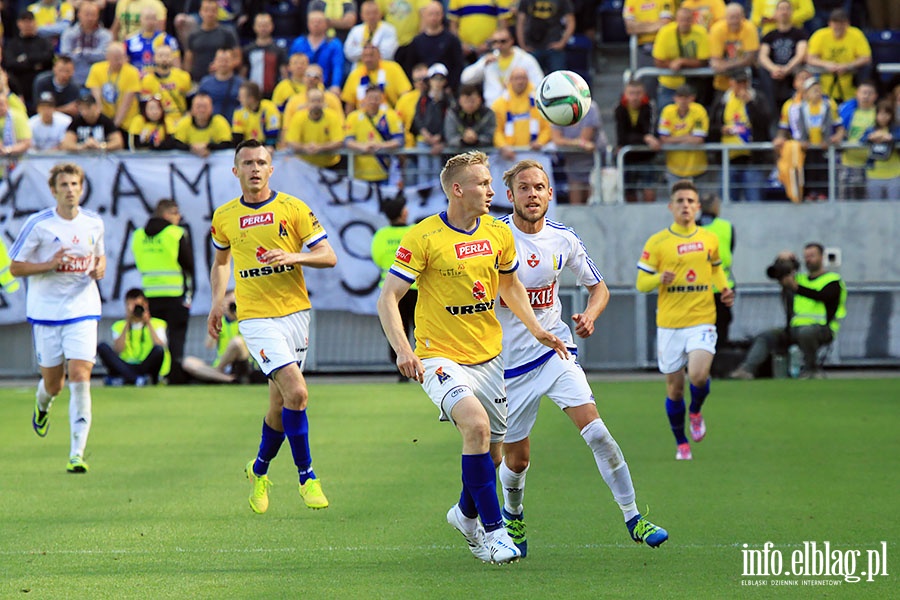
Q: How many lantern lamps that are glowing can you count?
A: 0